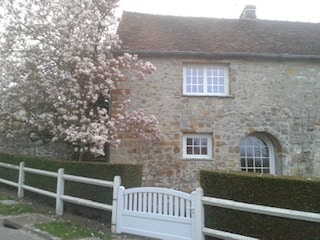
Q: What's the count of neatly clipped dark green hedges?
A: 2